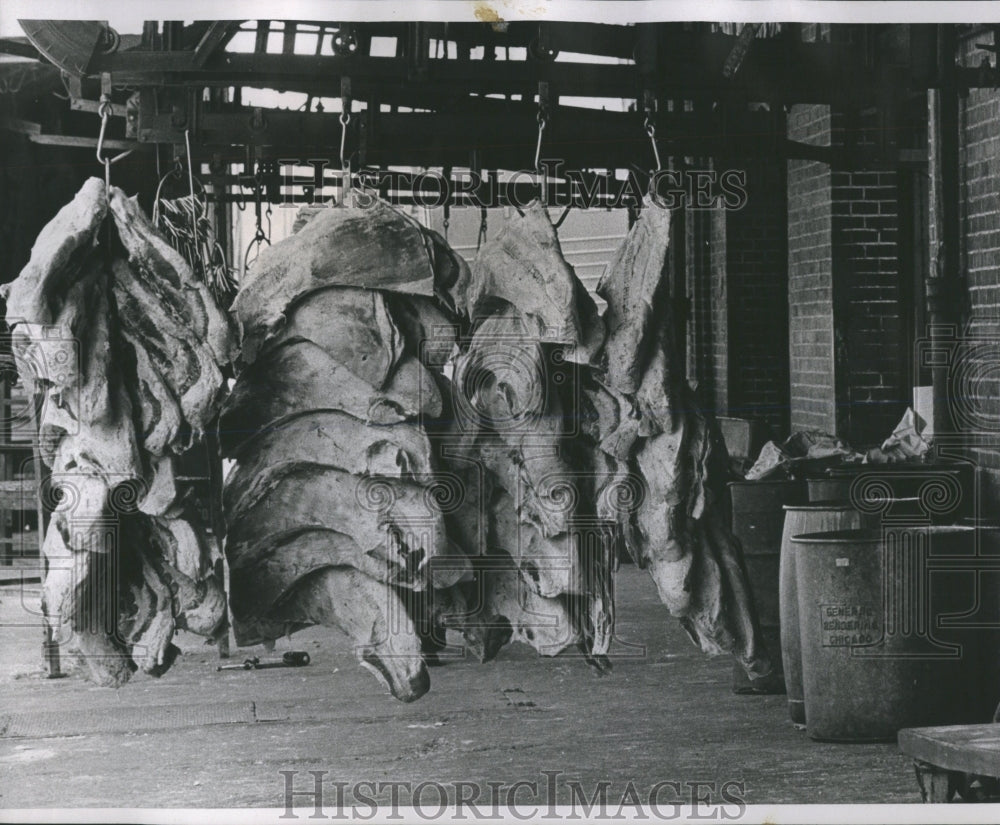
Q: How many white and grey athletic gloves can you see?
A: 0